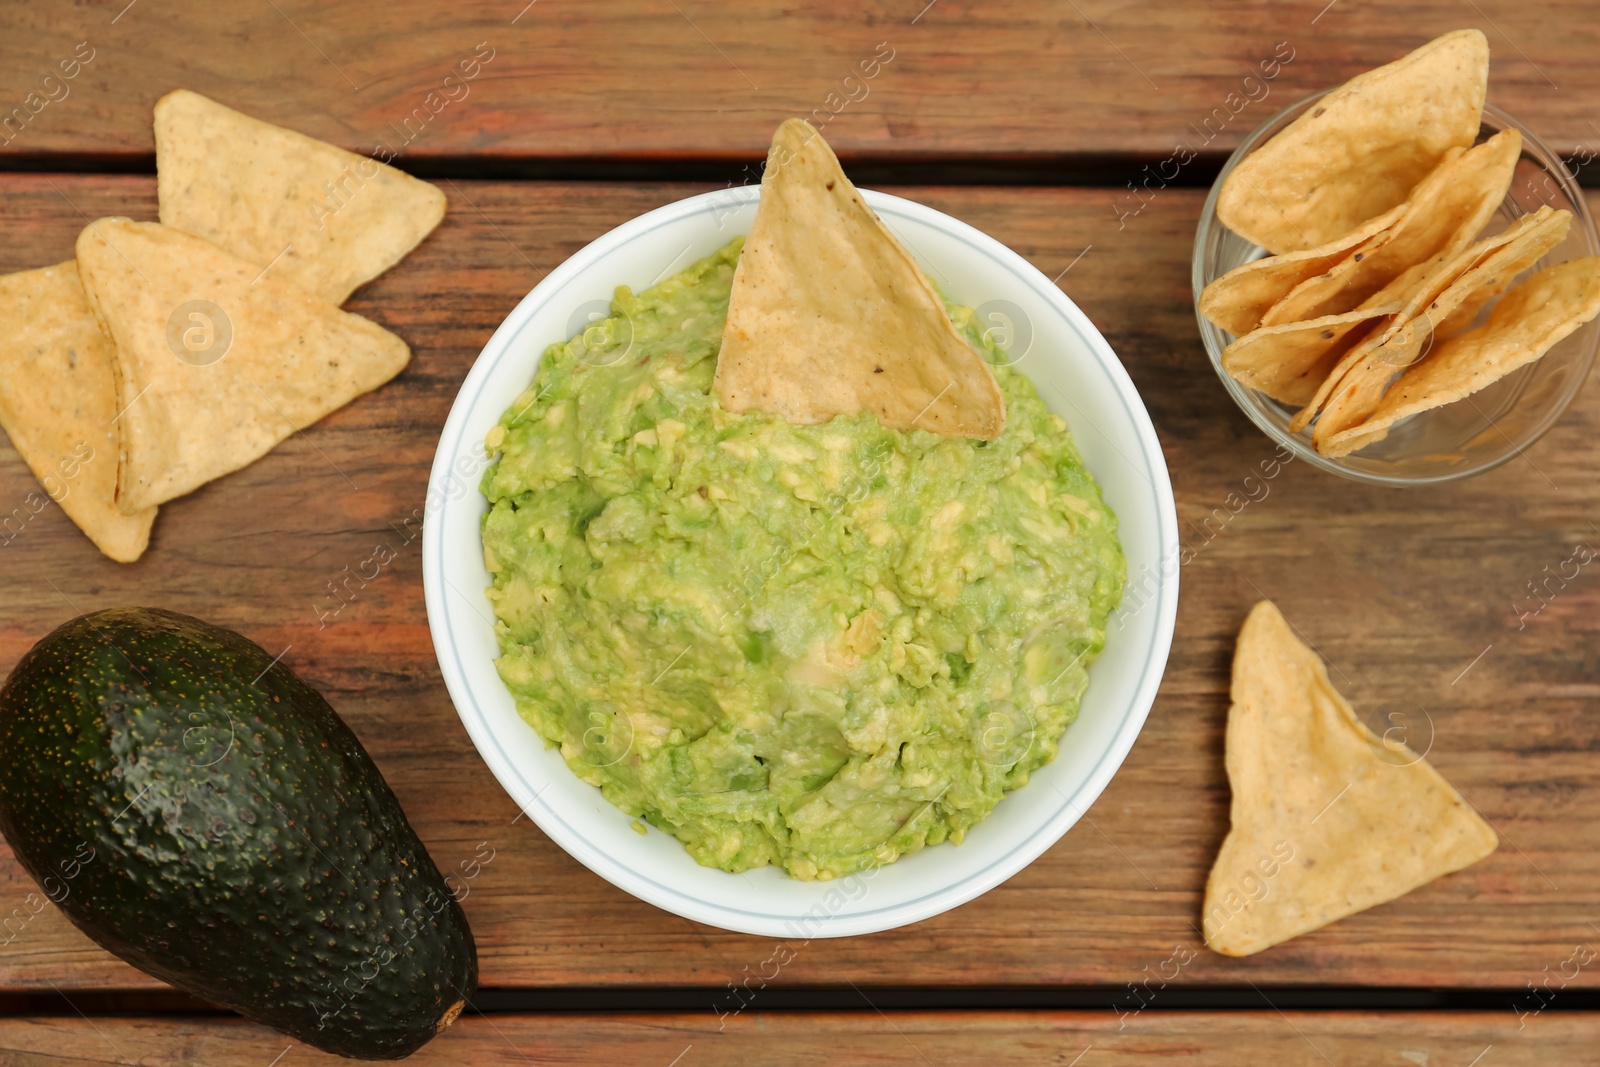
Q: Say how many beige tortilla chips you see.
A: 12